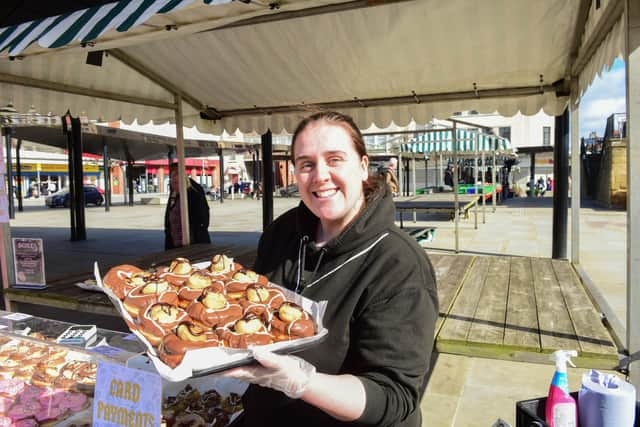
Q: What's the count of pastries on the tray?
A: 12